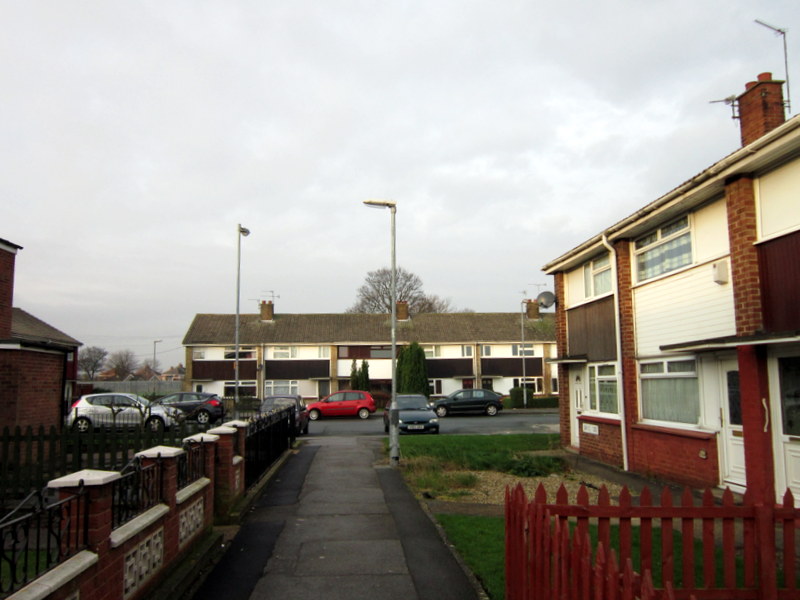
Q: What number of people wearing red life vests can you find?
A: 0